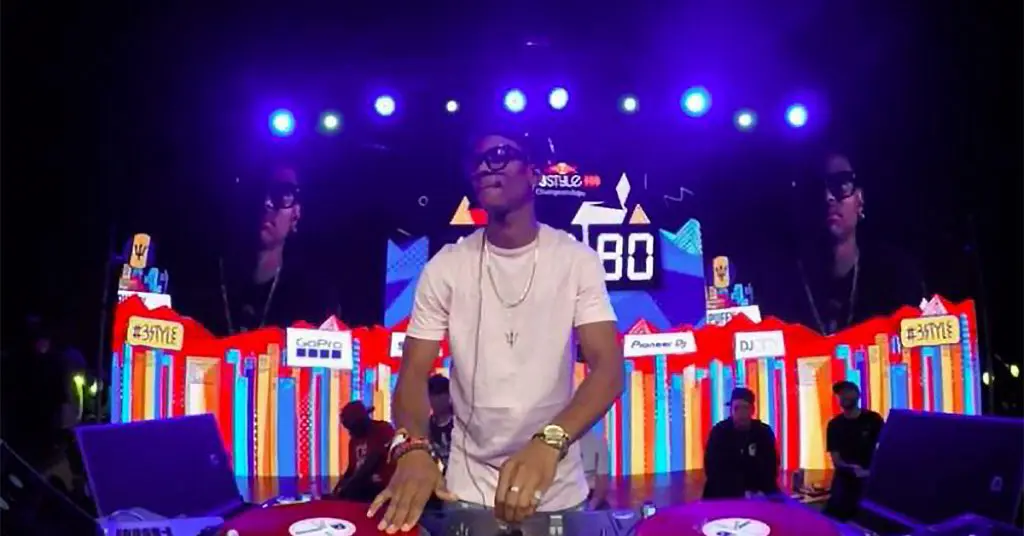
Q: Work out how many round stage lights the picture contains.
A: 10